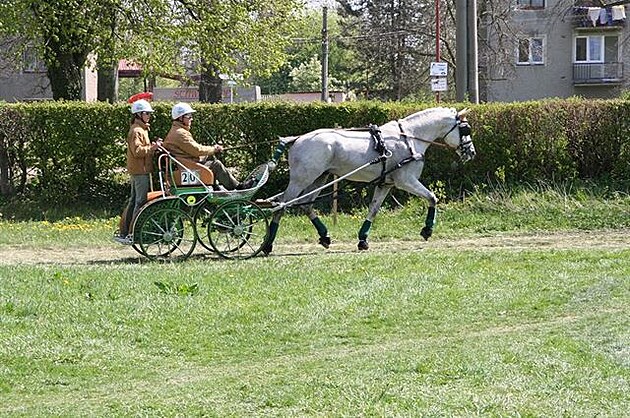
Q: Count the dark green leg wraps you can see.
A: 4